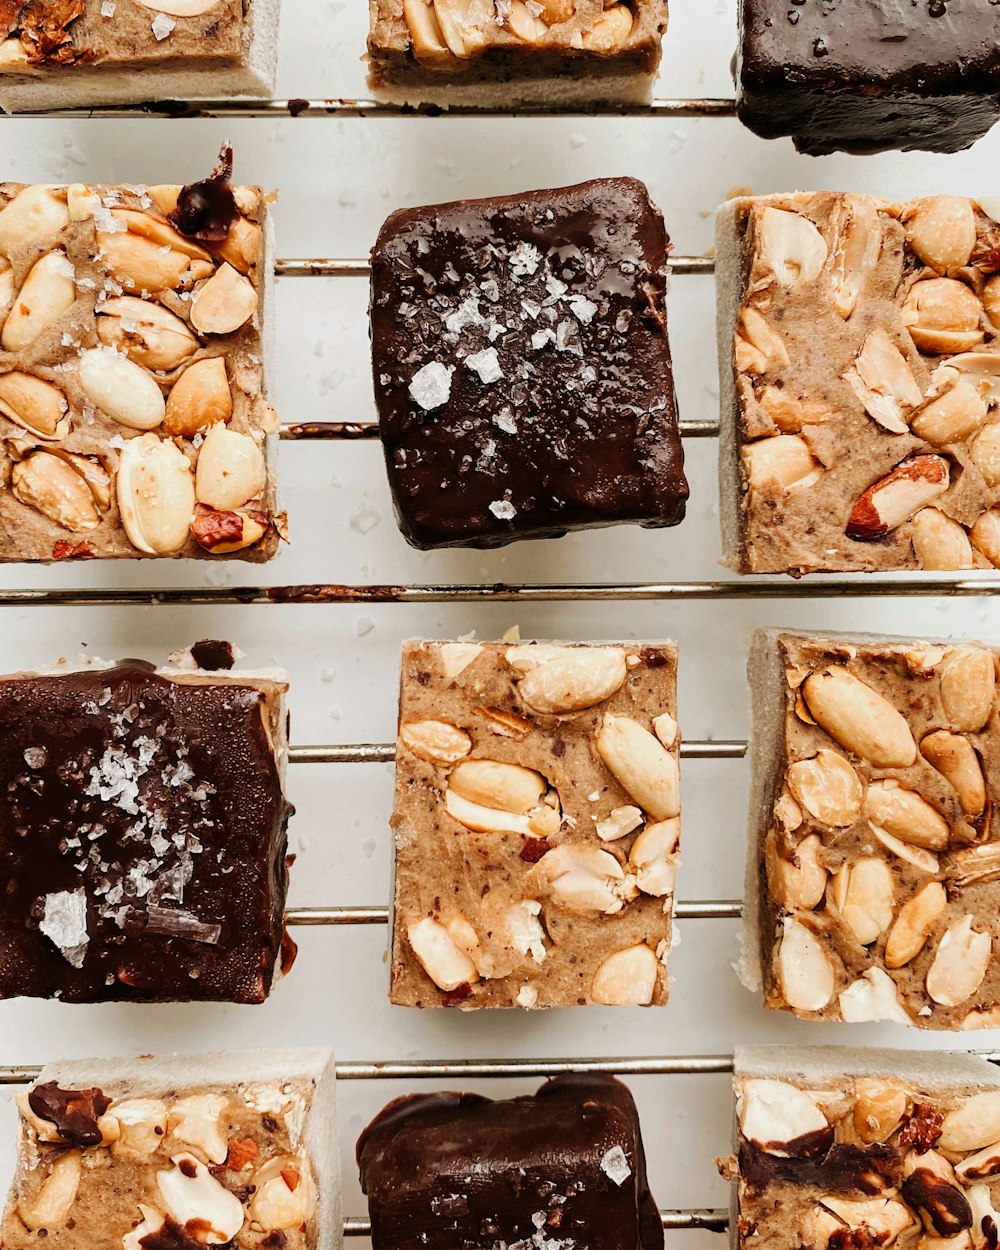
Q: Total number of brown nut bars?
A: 8